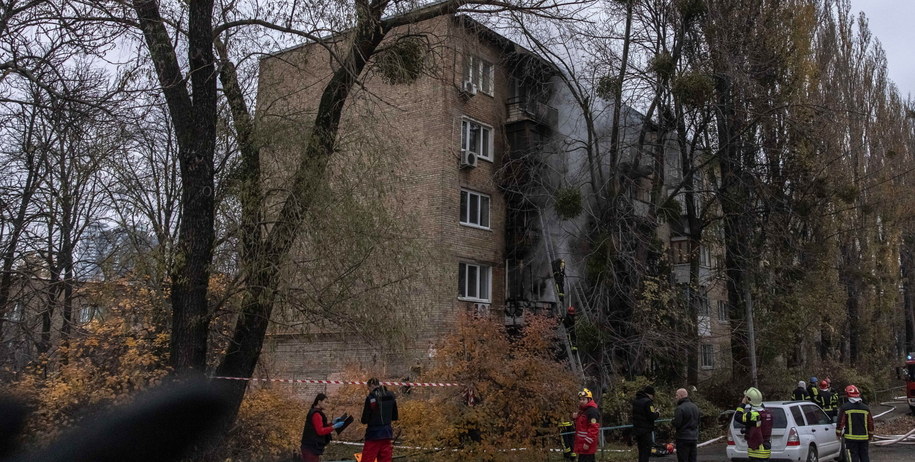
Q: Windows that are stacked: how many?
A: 4